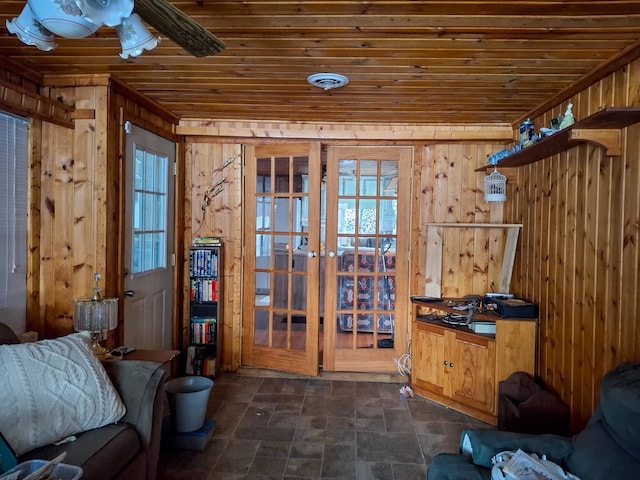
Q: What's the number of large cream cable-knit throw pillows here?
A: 1